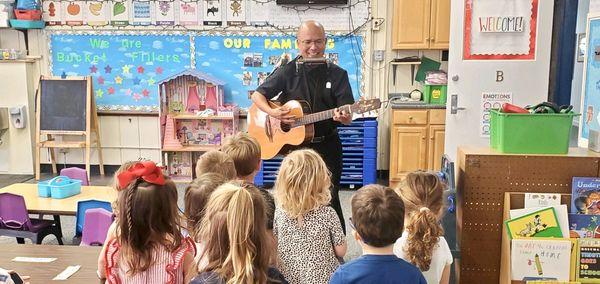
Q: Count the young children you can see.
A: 8